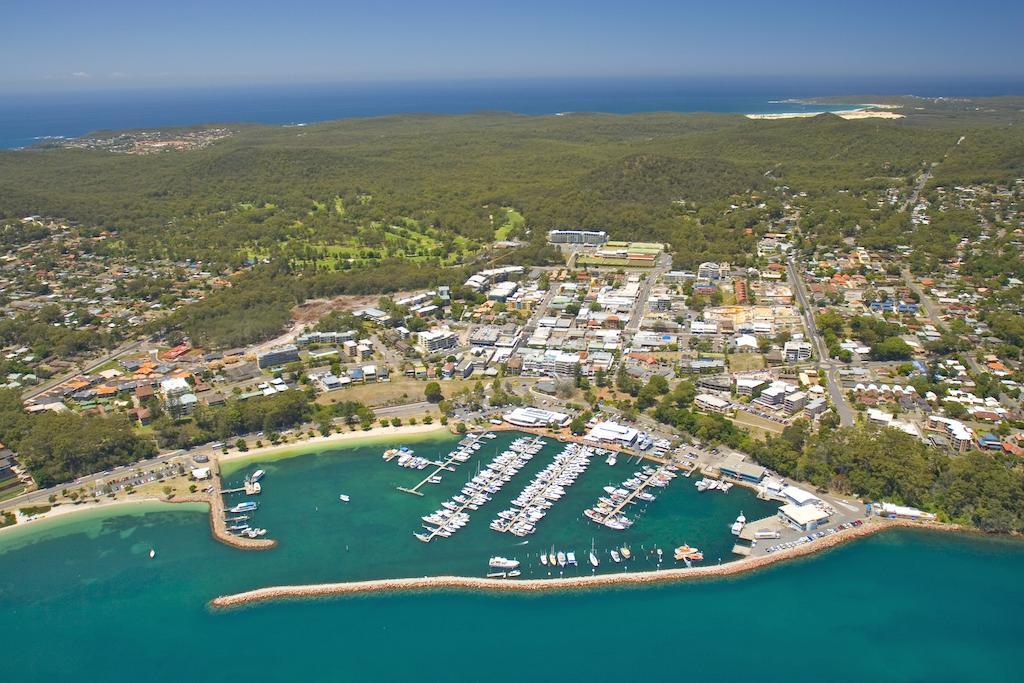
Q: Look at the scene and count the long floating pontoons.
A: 4